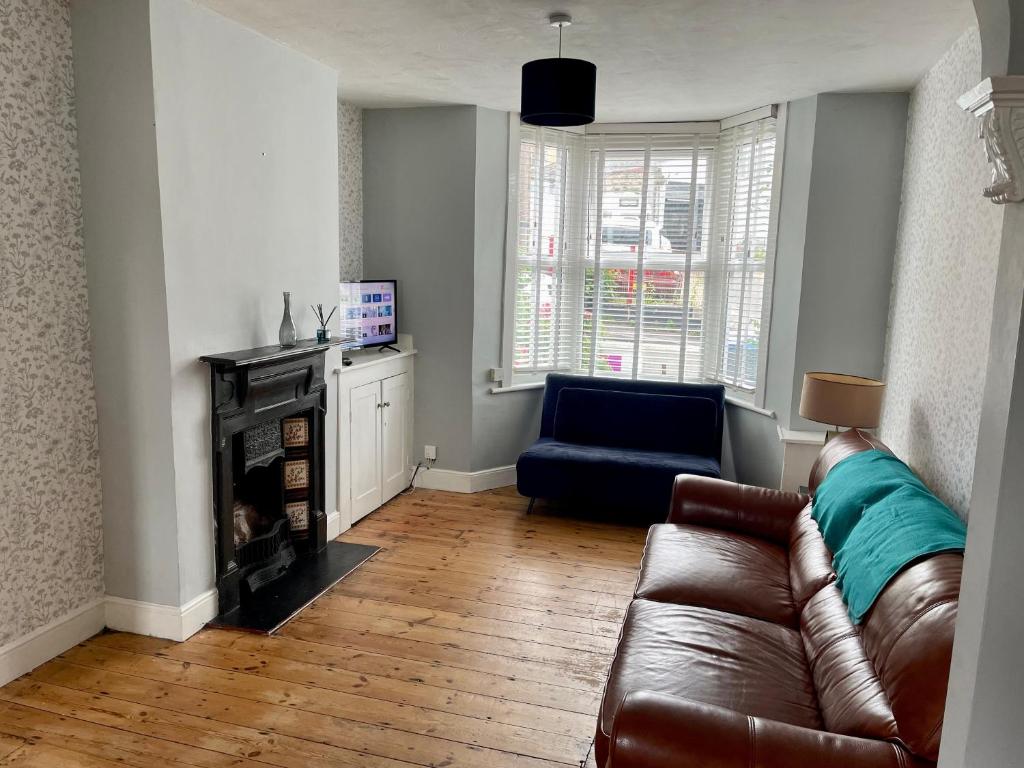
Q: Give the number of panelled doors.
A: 2